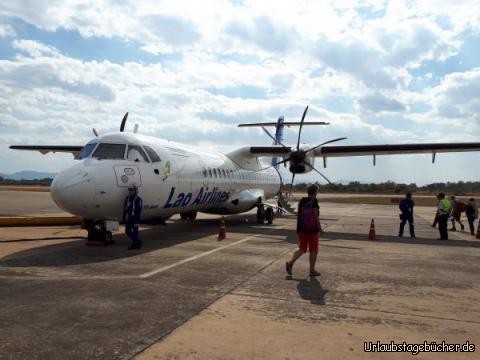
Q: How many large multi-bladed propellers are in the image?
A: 2